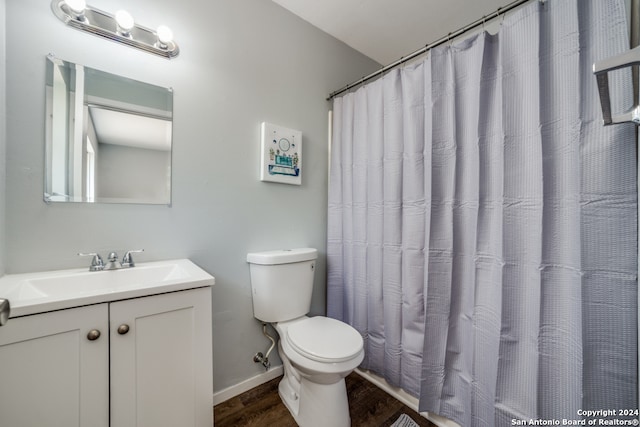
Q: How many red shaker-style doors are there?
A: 0